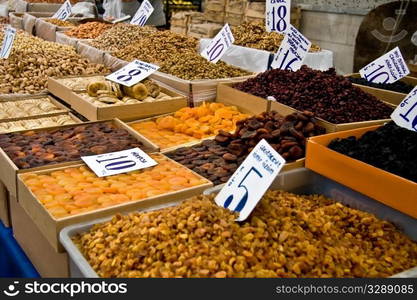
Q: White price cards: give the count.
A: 11